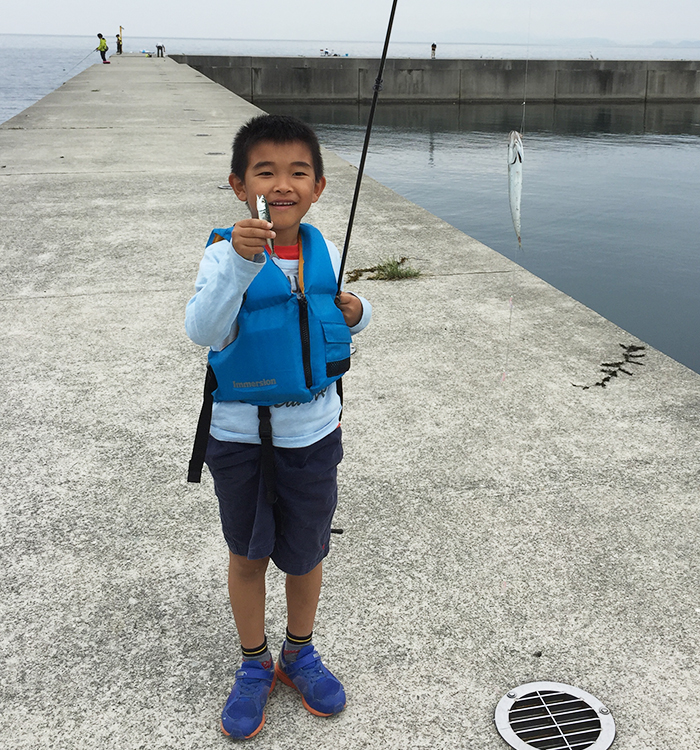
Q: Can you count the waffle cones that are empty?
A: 0